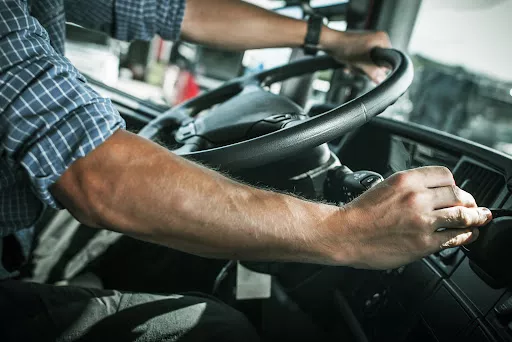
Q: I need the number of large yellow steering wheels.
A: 0